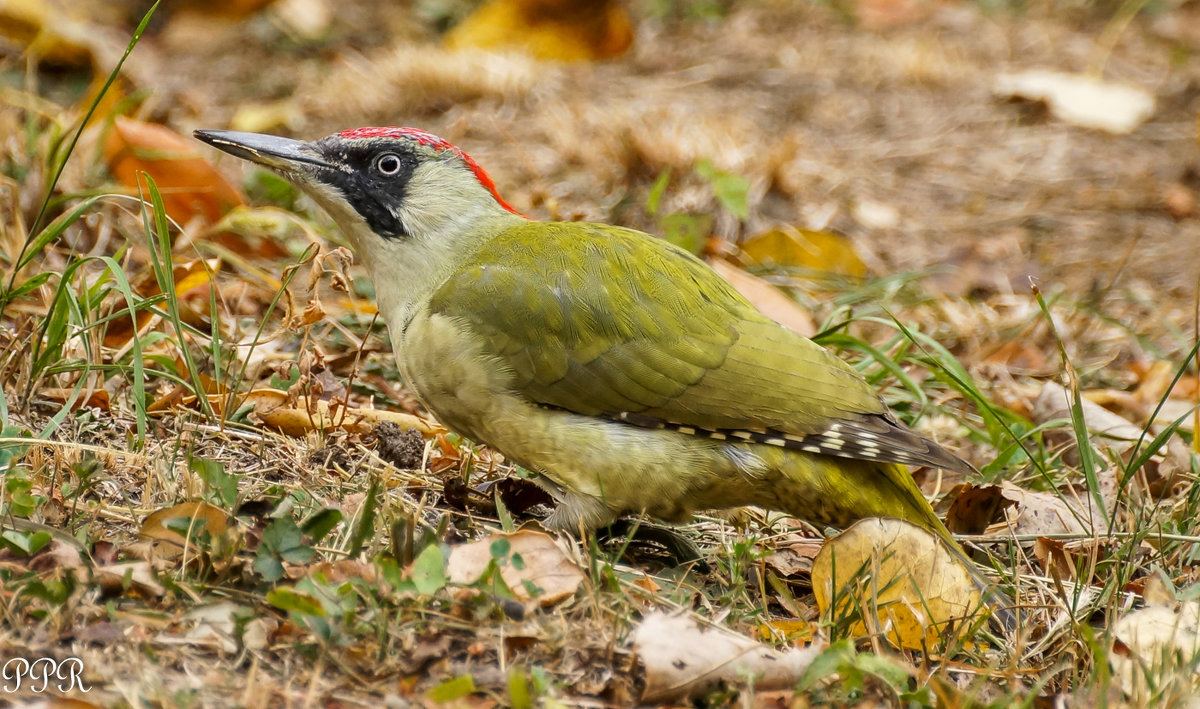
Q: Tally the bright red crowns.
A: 1